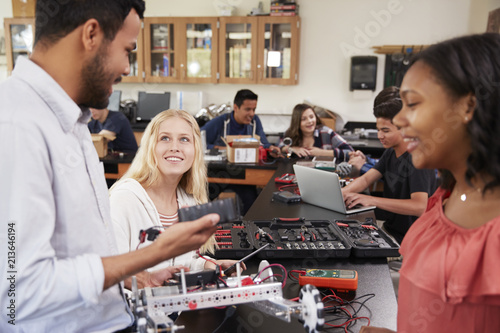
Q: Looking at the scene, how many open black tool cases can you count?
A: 1